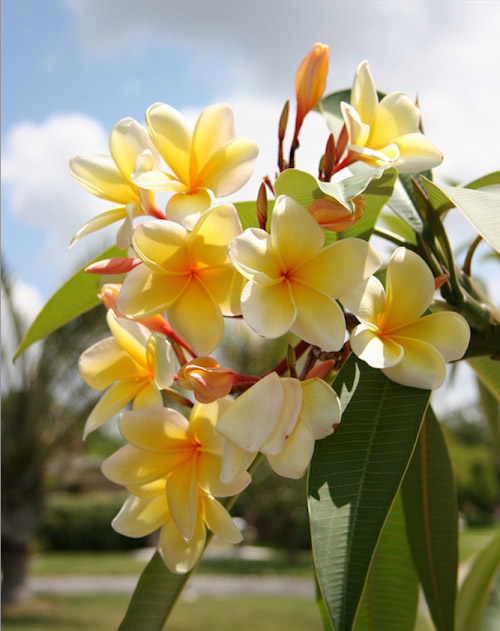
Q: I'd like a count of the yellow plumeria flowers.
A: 10